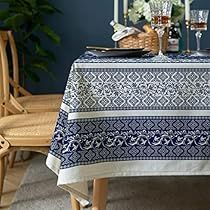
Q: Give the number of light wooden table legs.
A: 2